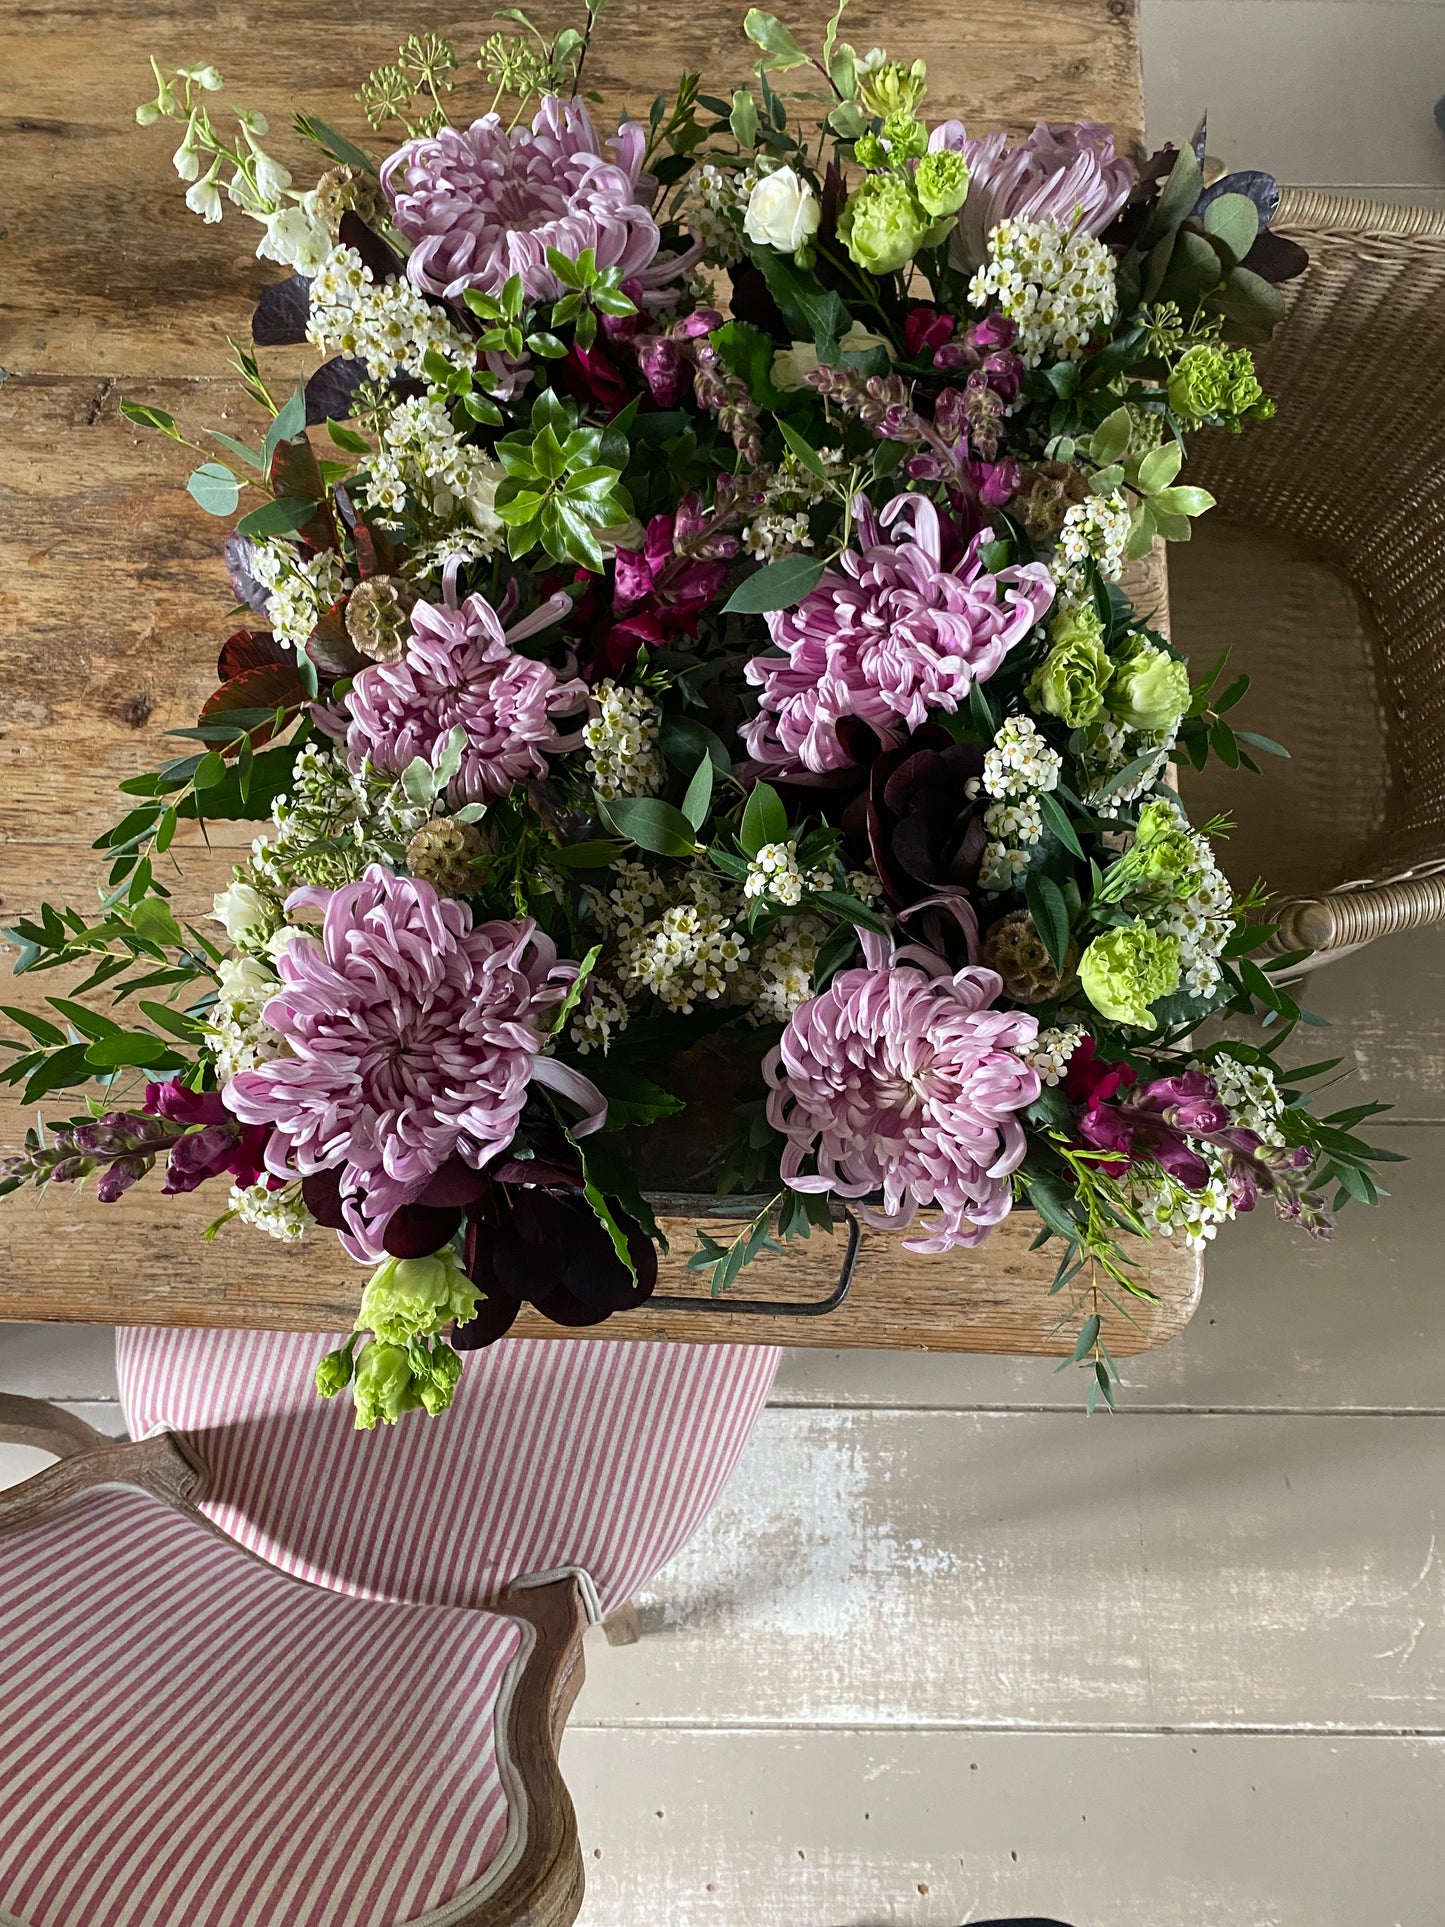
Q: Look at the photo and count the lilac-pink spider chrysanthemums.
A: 6